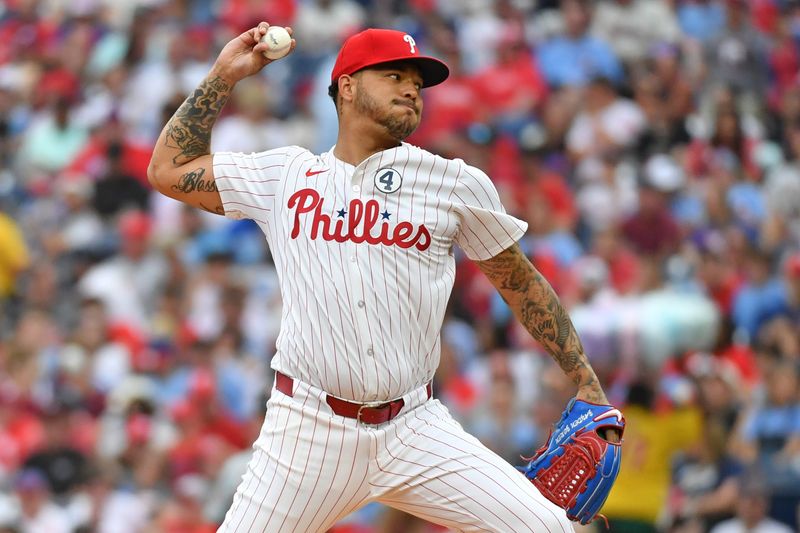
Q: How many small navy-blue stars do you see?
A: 2